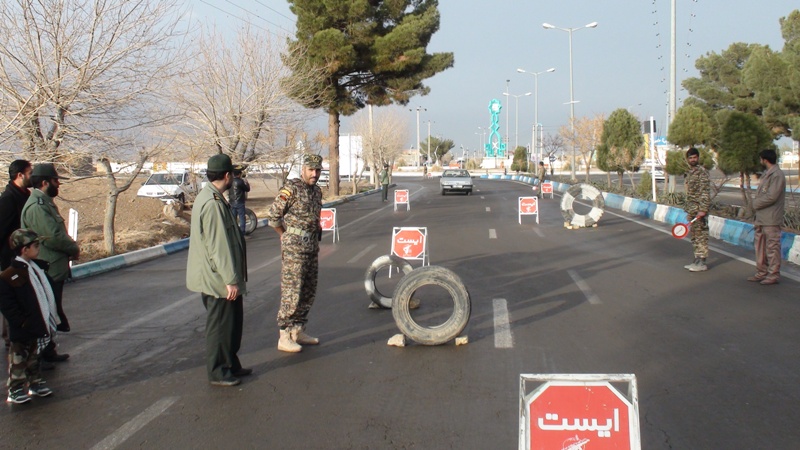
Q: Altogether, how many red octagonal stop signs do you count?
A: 6